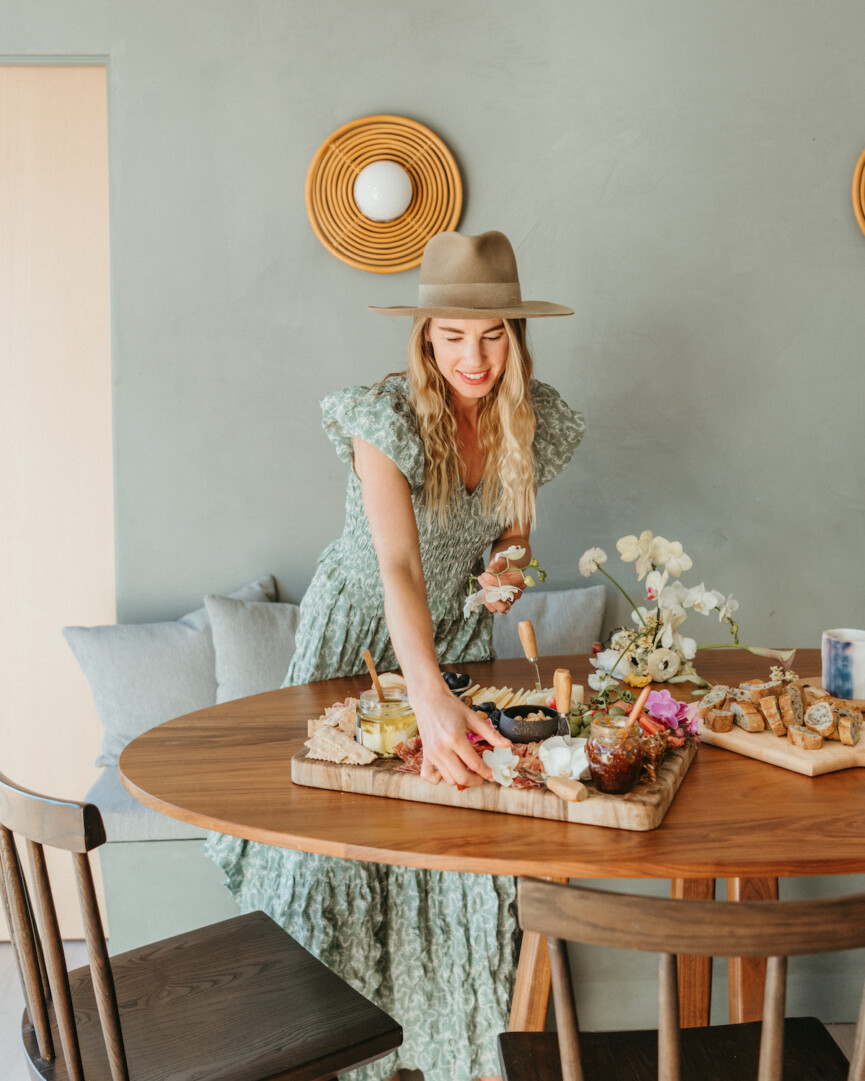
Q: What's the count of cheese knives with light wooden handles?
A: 3